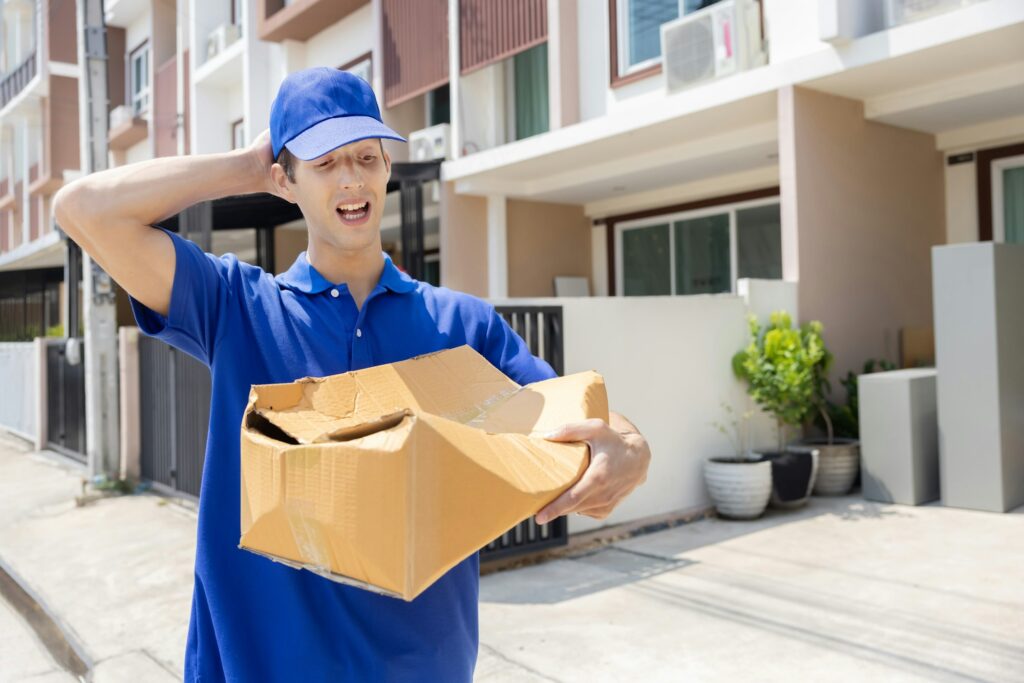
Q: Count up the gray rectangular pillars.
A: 2